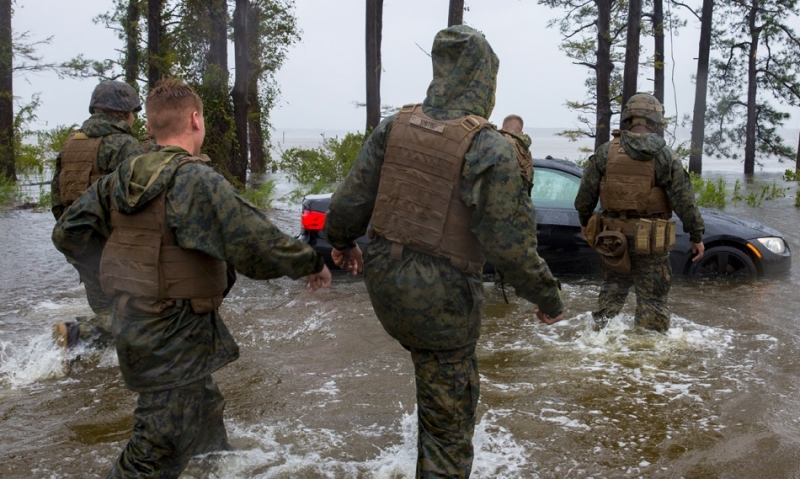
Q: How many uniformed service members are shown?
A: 5